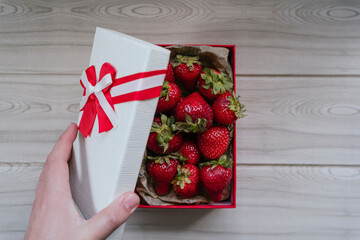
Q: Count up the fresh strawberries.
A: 12